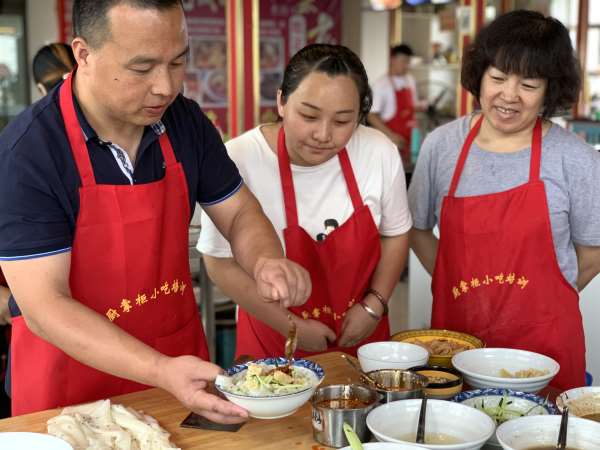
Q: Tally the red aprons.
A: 4